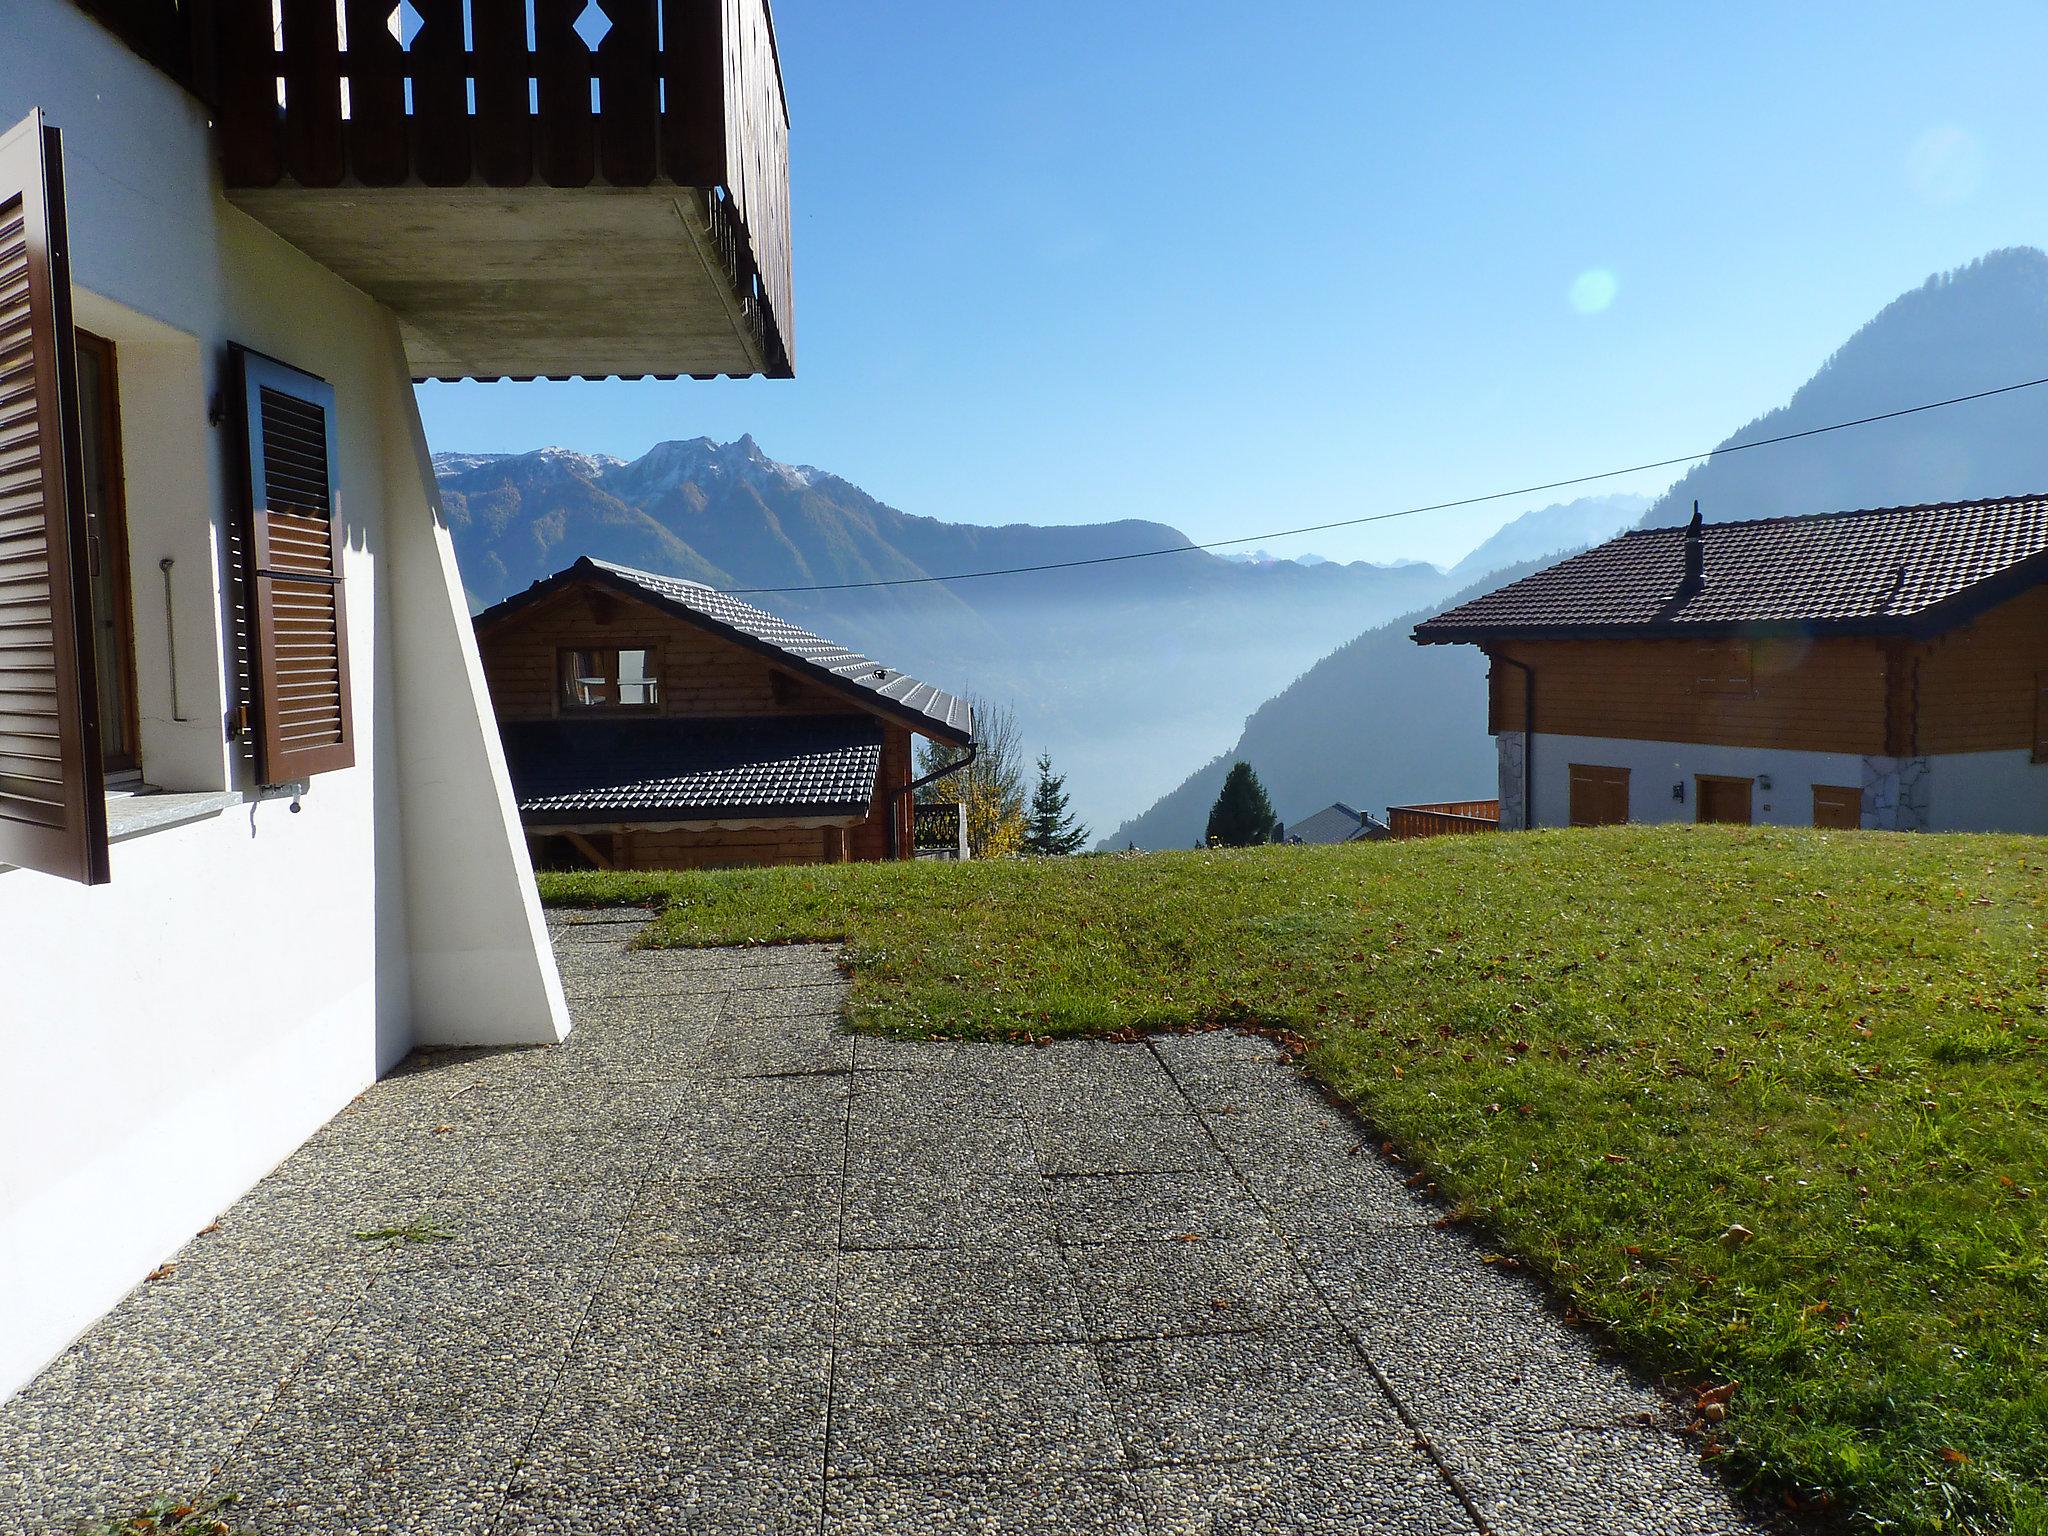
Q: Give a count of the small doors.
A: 3